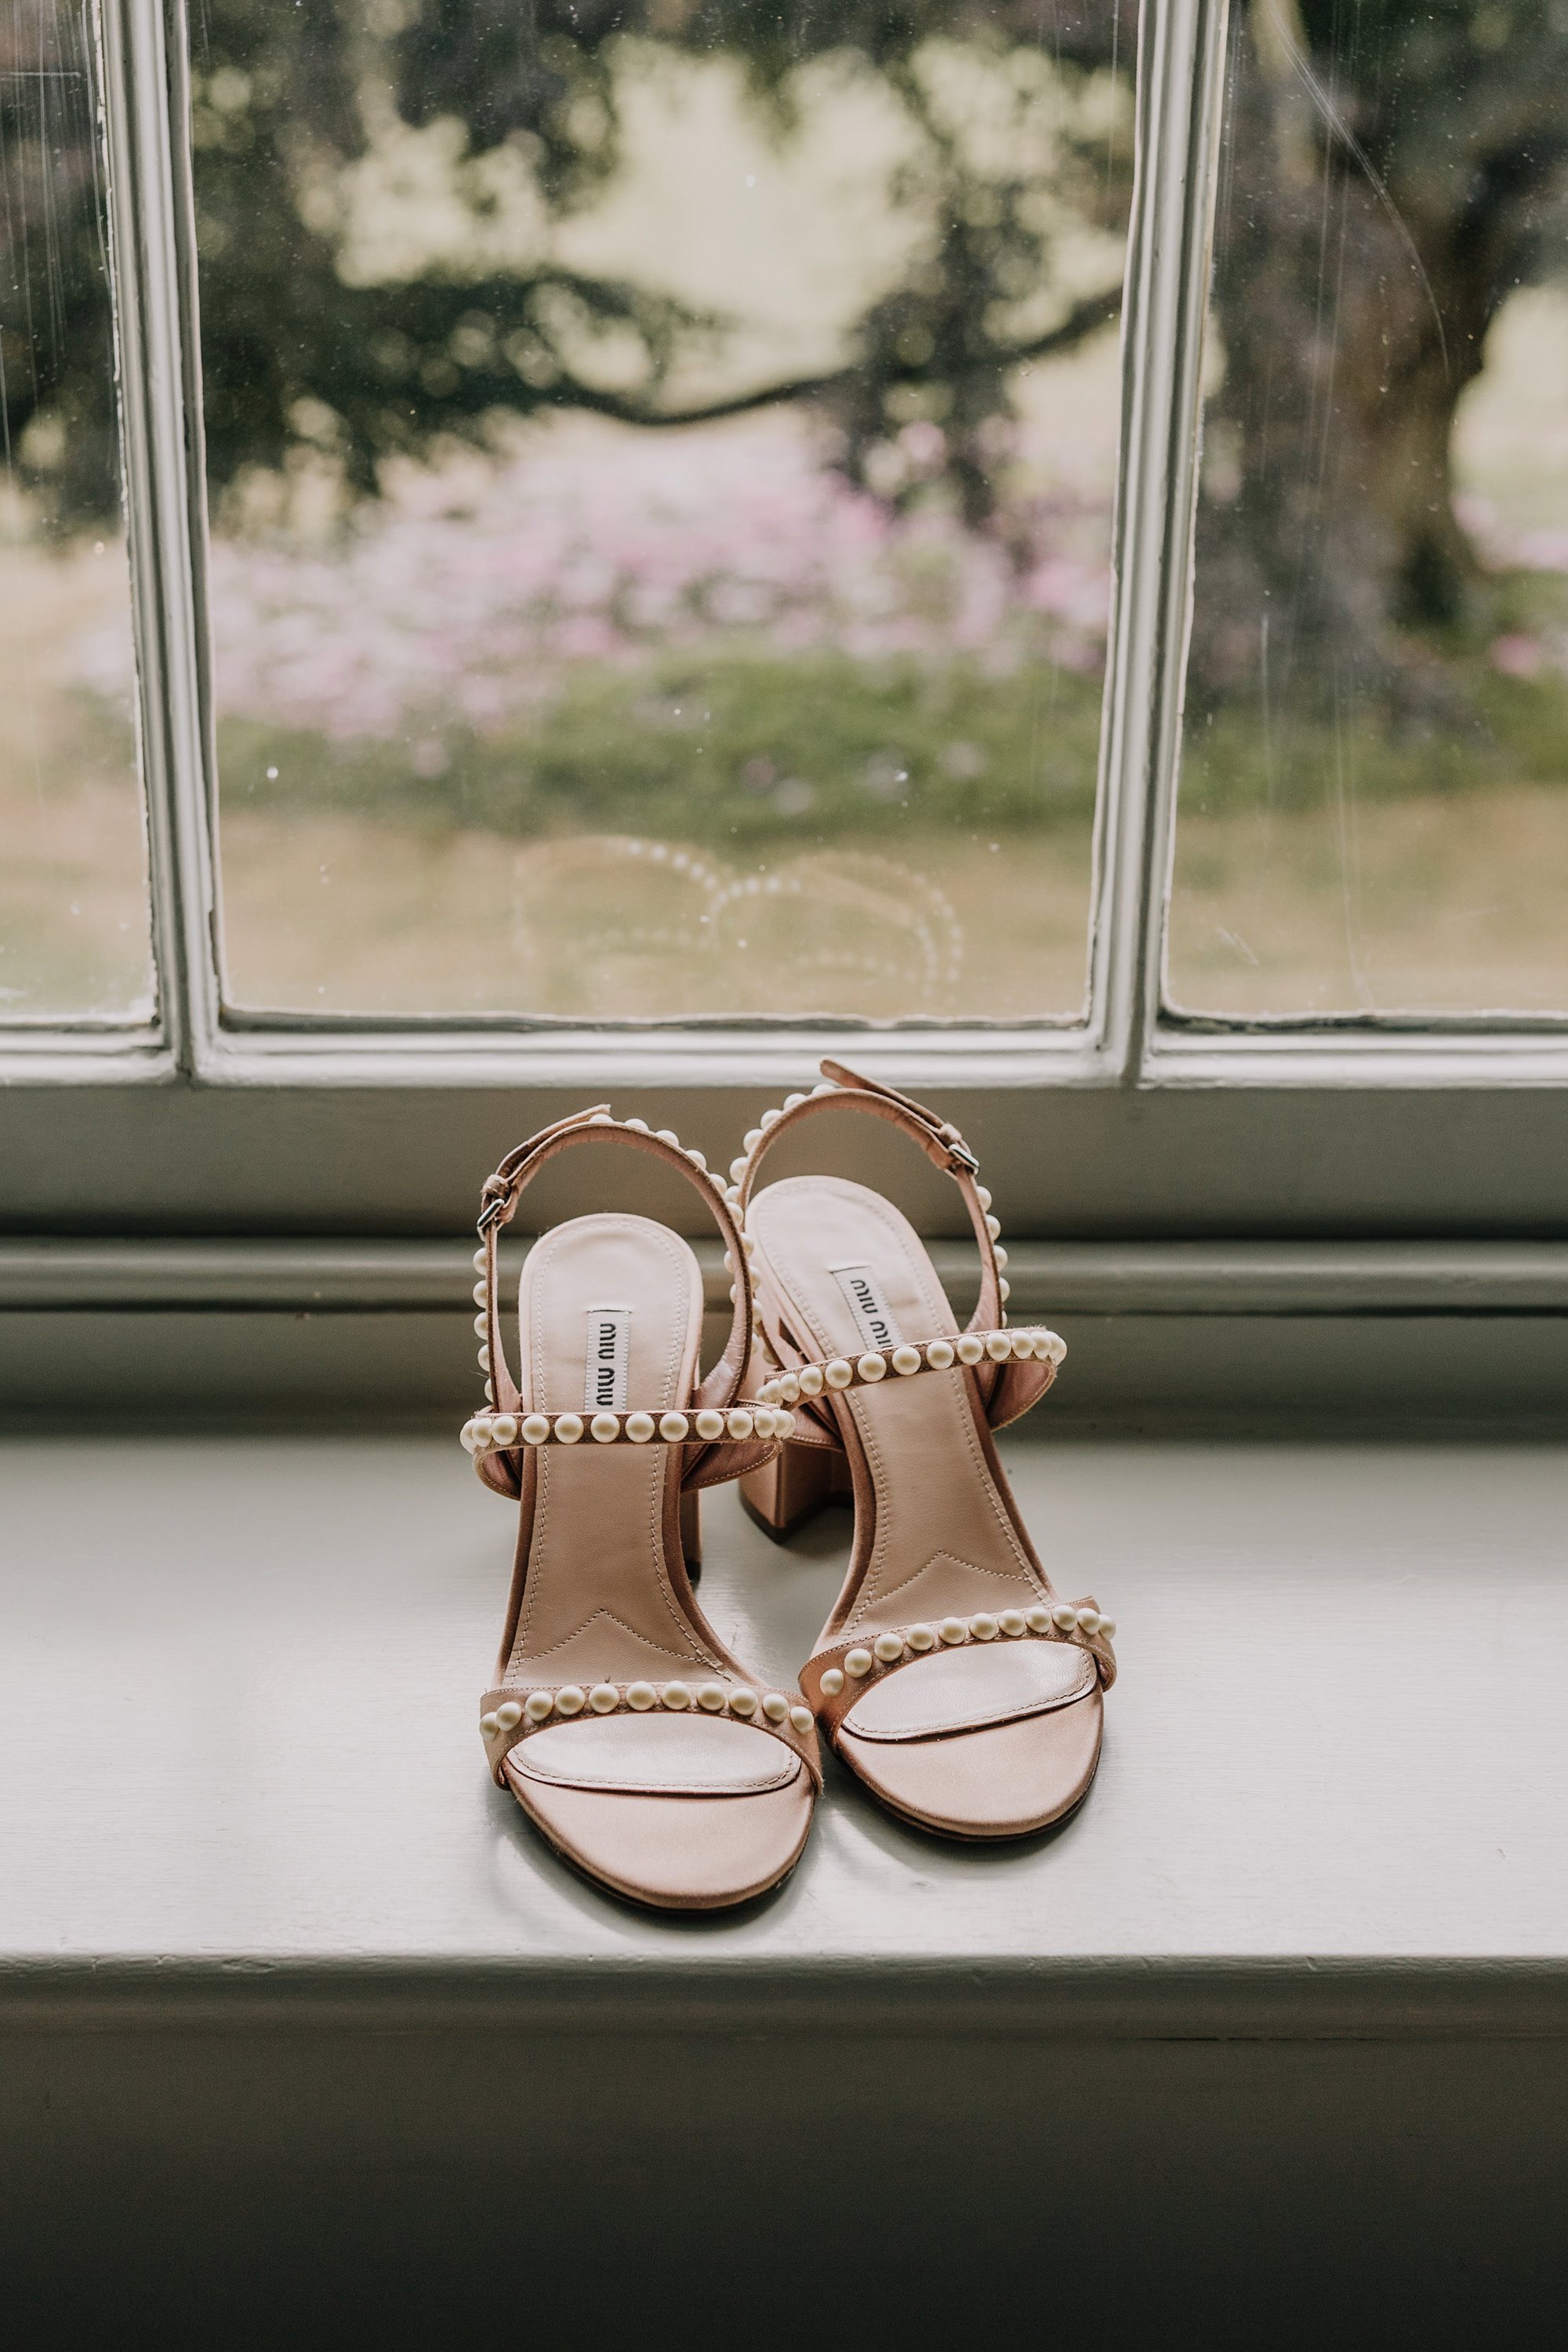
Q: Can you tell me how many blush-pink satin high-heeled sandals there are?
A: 2